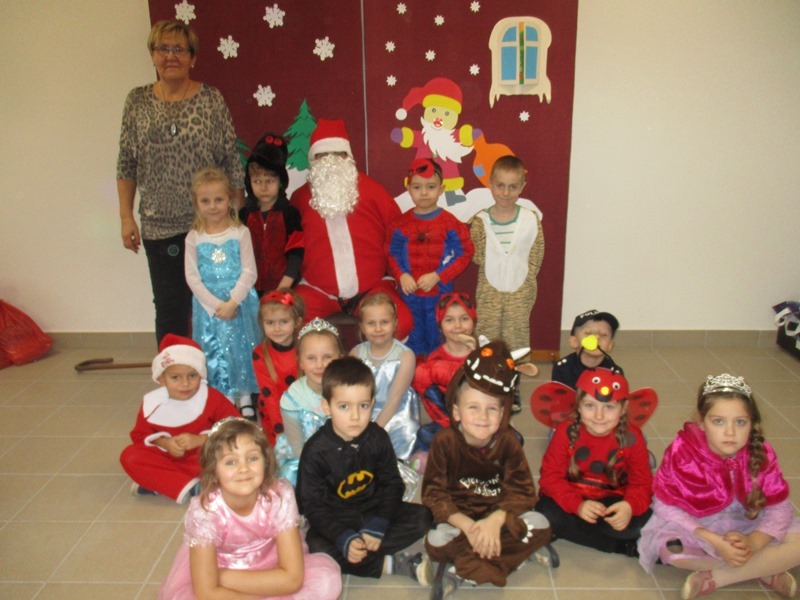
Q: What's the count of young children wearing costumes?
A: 15